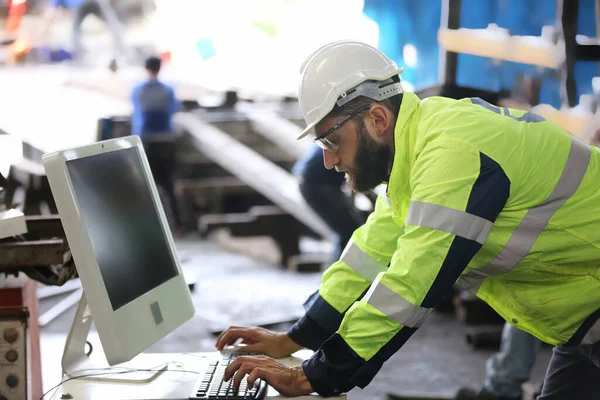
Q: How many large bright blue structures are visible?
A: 1